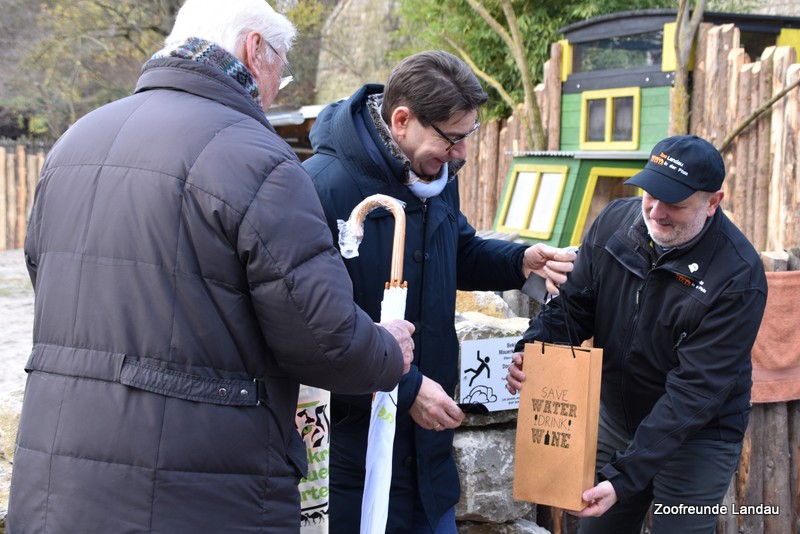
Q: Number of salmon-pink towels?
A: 1